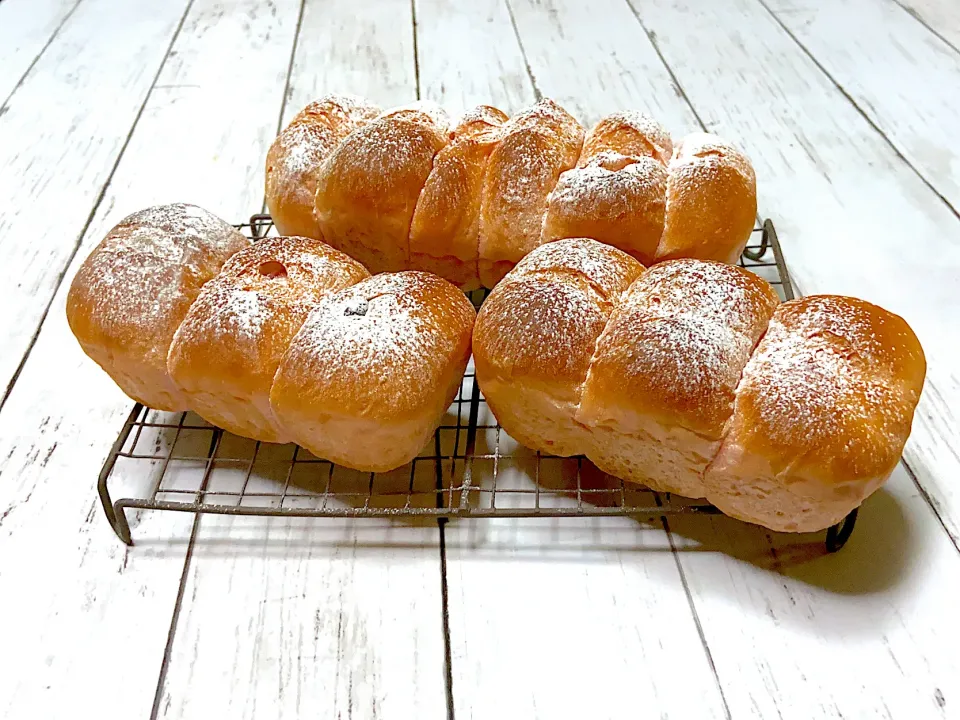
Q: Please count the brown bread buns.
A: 12